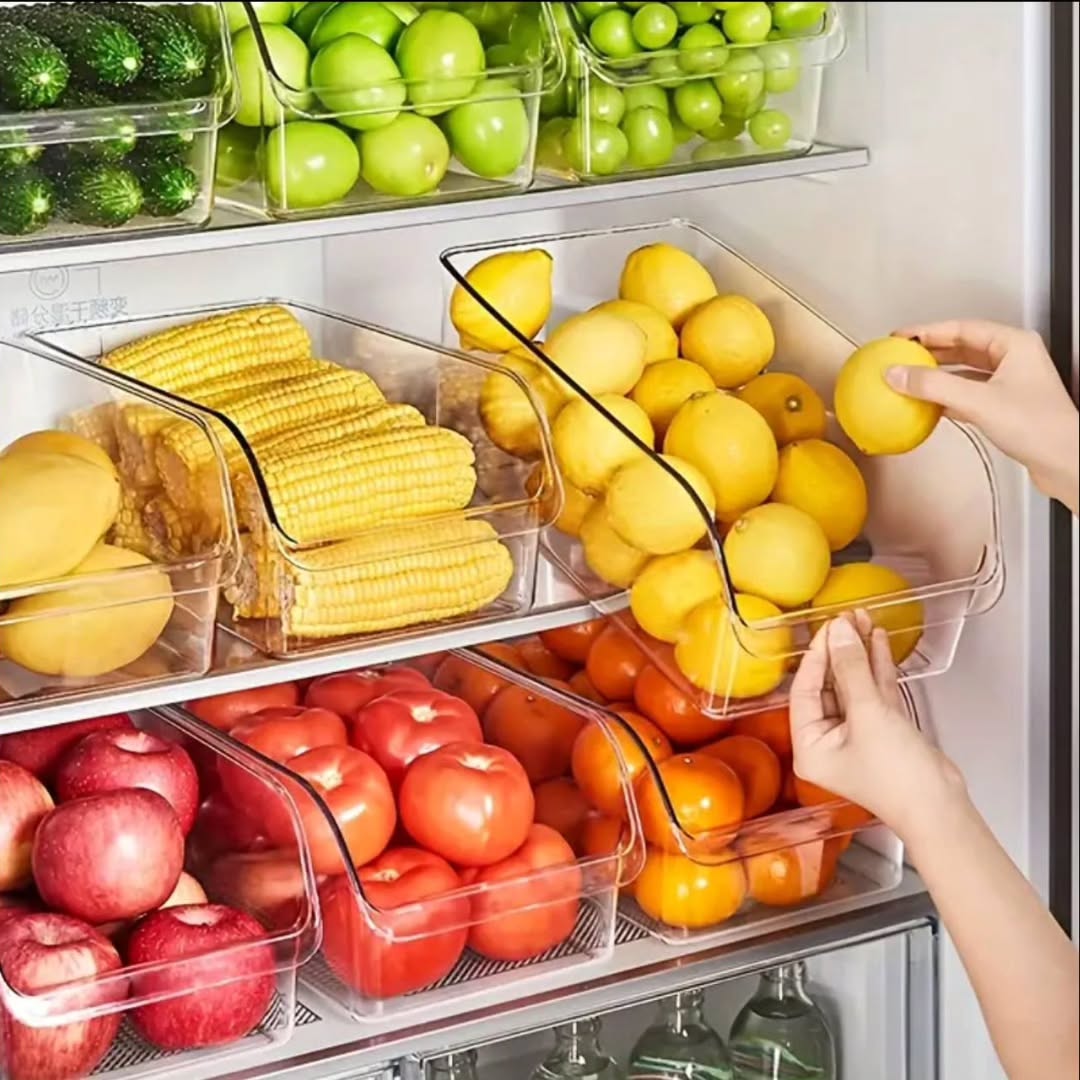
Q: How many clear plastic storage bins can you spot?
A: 9